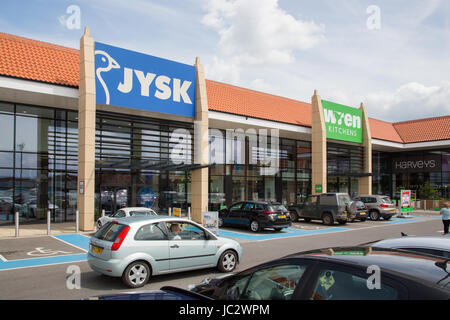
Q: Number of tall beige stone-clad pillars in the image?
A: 4